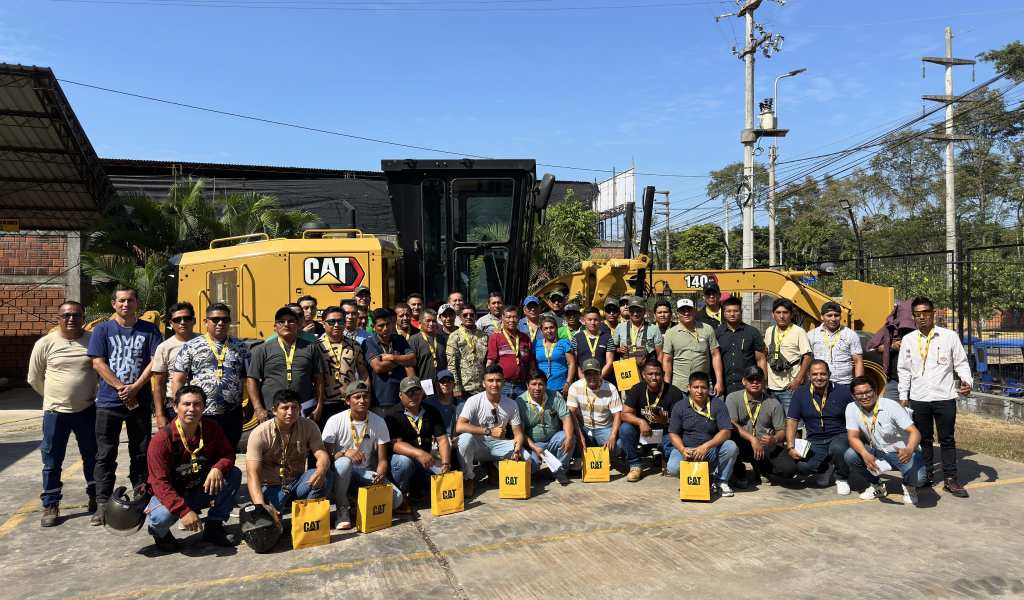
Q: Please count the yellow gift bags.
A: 7